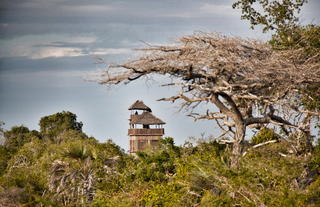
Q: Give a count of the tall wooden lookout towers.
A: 1